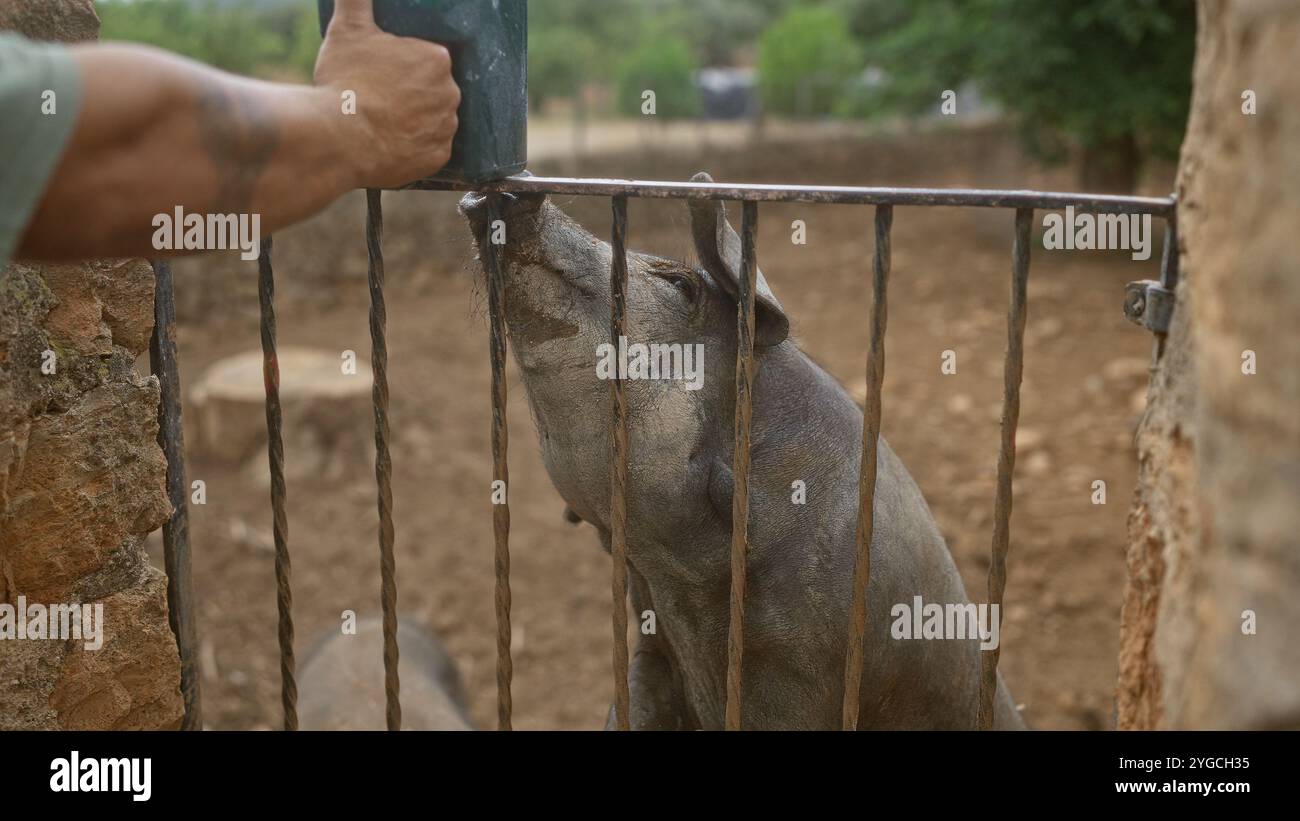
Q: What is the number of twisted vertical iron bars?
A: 7